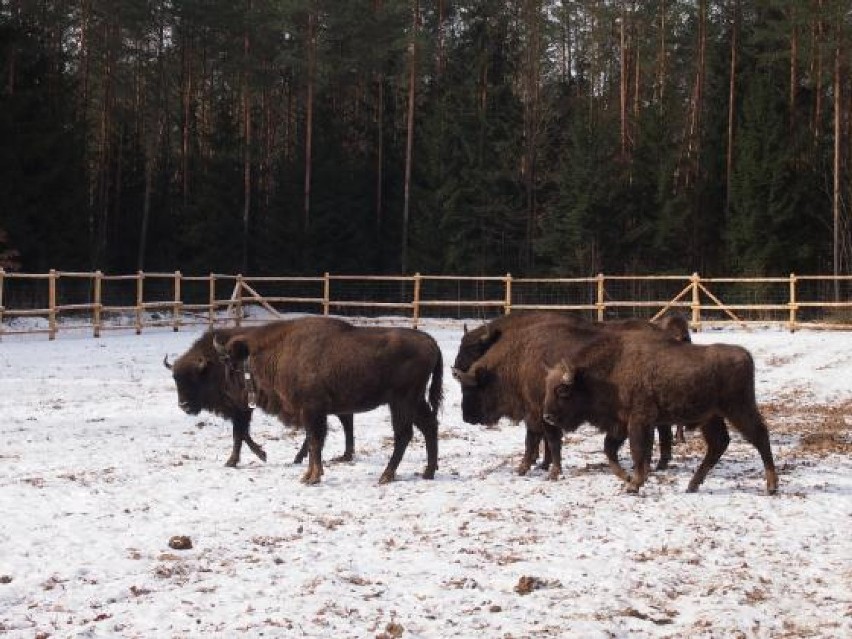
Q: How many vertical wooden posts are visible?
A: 13